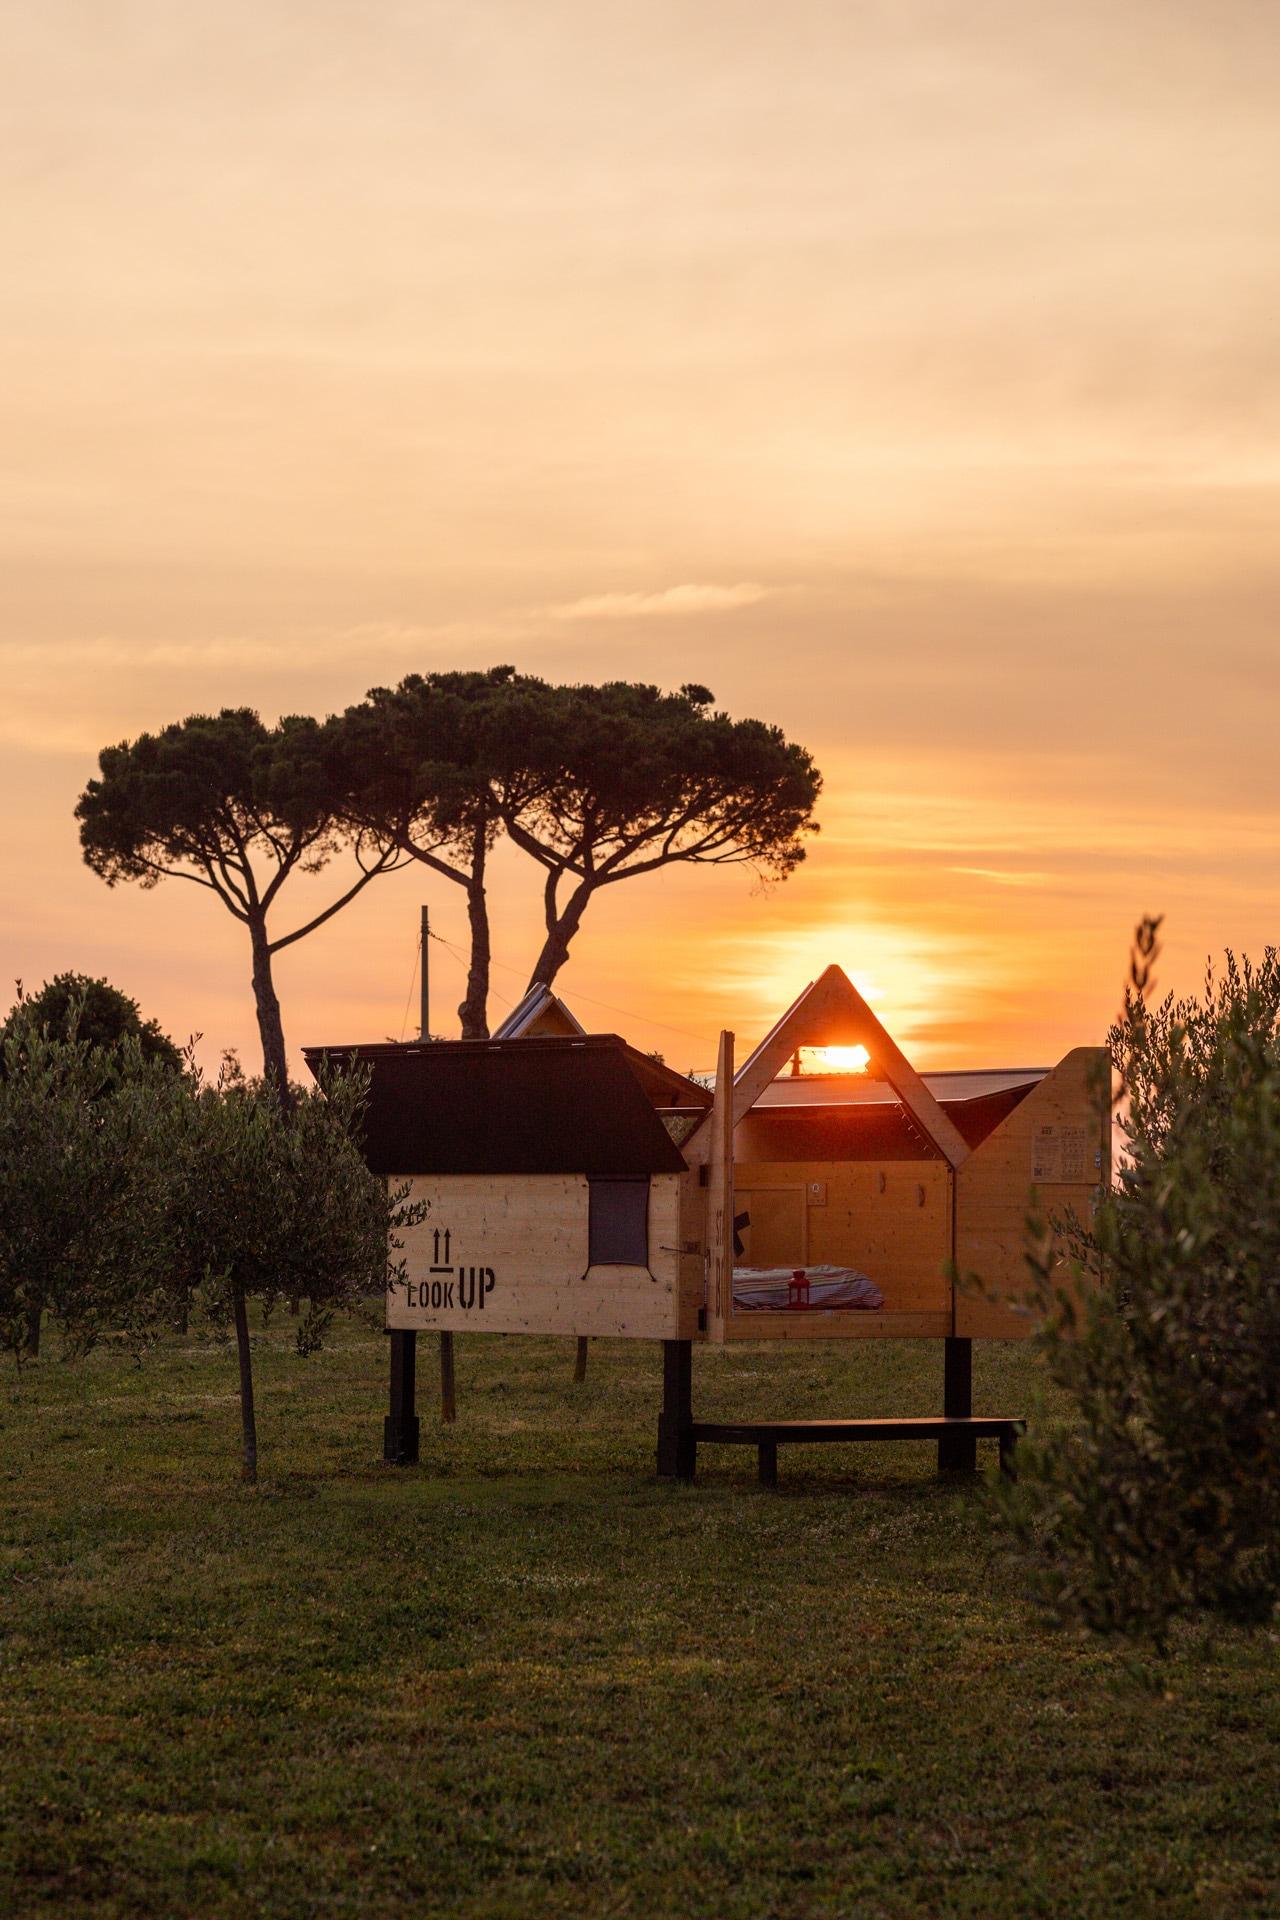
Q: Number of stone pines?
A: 3